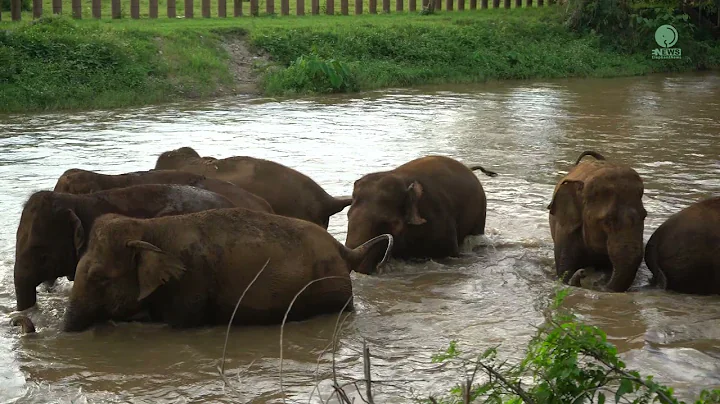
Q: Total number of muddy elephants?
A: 7